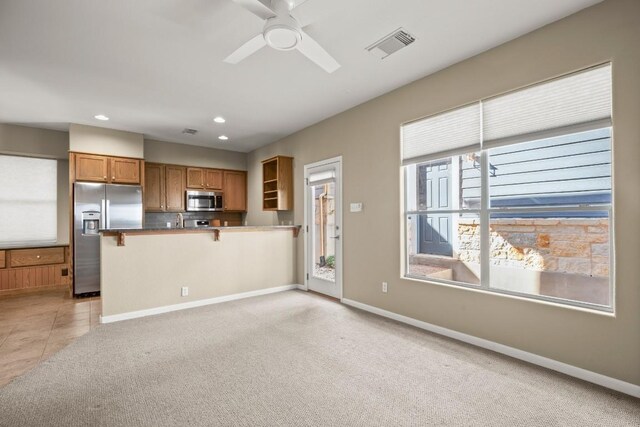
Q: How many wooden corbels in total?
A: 3